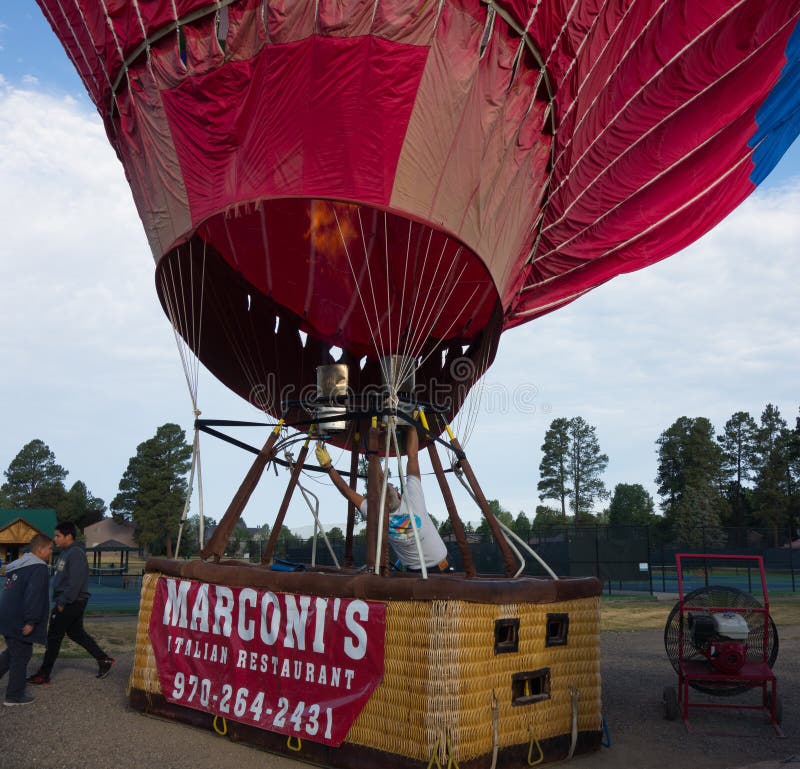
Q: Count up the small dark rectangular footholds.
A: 3